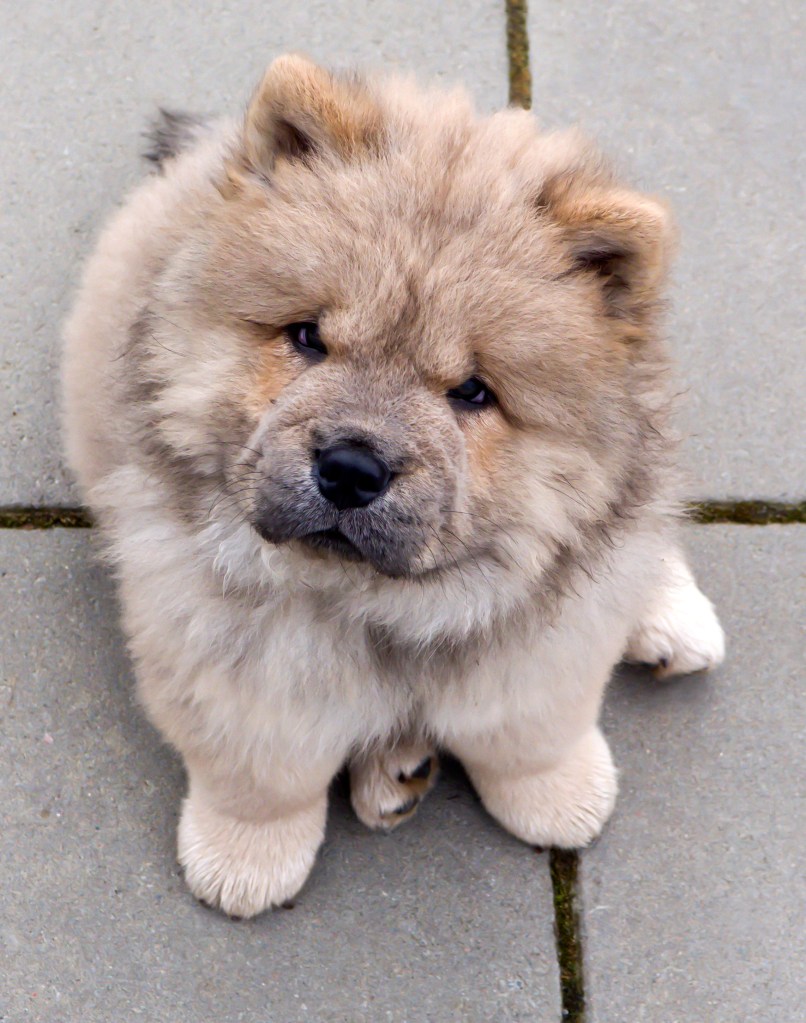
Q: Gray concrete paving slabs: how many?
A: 4